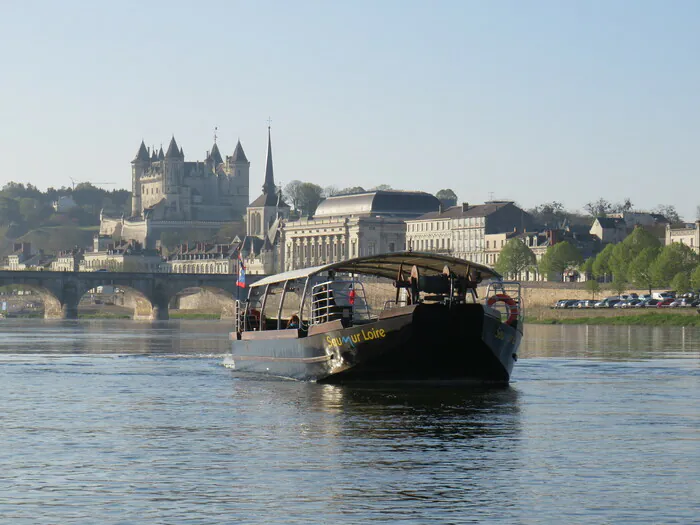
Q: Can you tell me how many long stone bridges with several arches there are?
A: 1